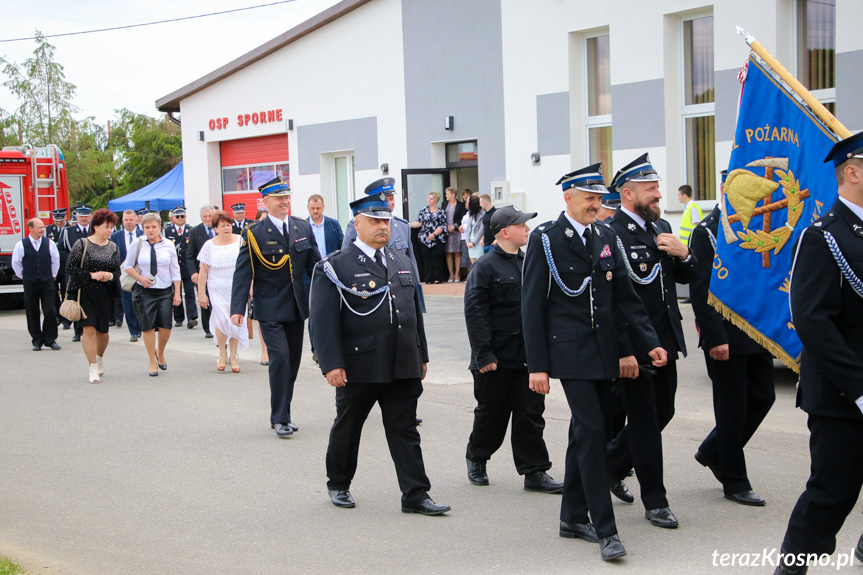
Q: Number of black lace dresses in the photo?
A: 1